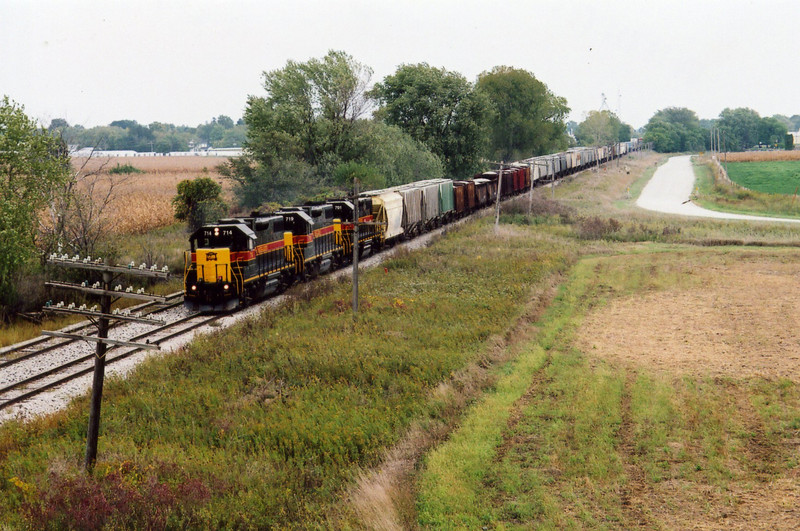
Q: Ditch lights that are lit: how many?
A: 2